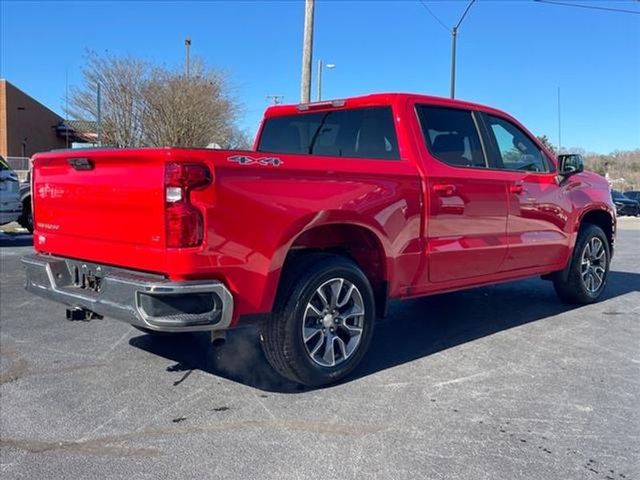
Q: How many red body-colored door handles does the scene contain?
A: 2